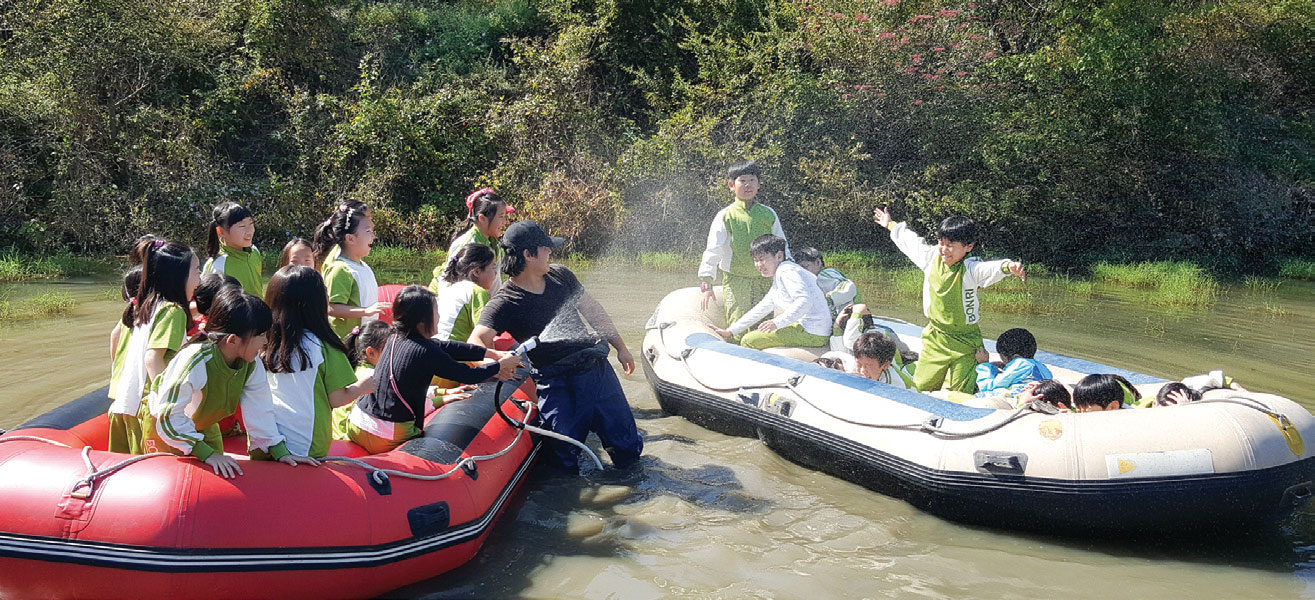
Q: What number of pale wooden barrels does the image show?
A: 0